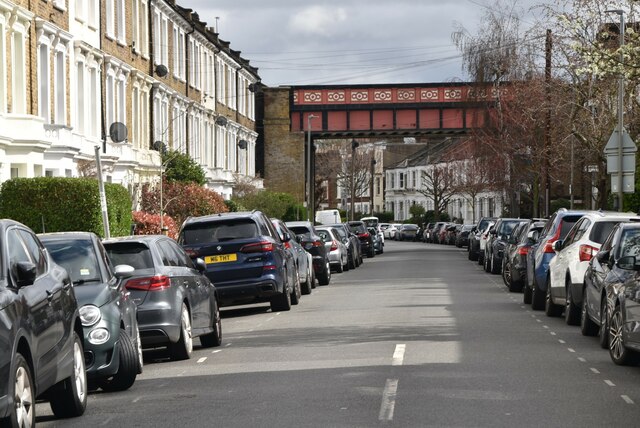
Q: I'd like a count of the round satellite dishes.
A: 6